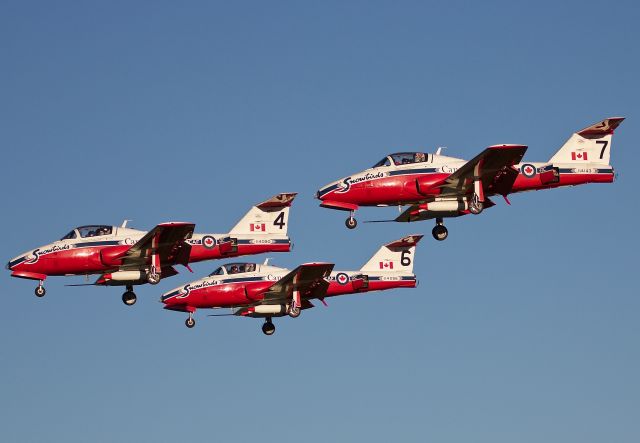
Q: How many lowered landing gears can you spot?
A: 9